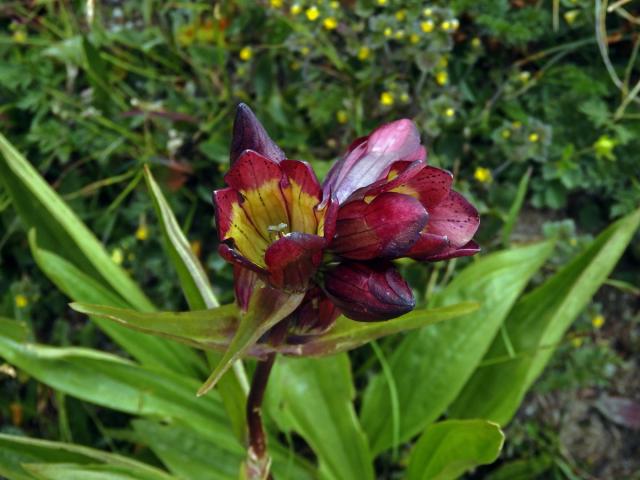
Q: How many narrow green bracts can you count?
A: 3